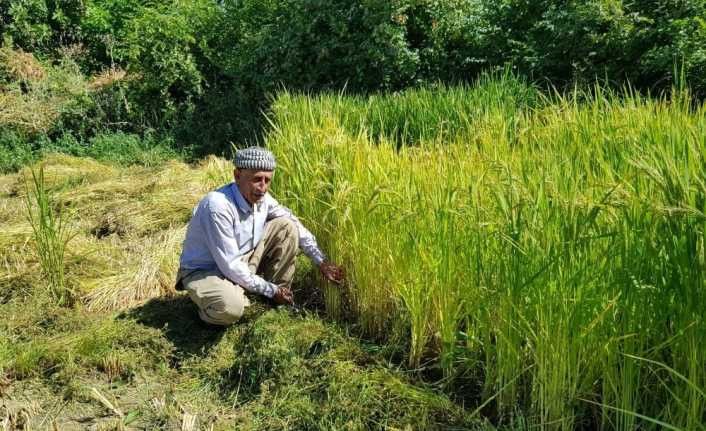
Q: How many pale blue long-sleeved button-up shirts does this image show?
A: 1